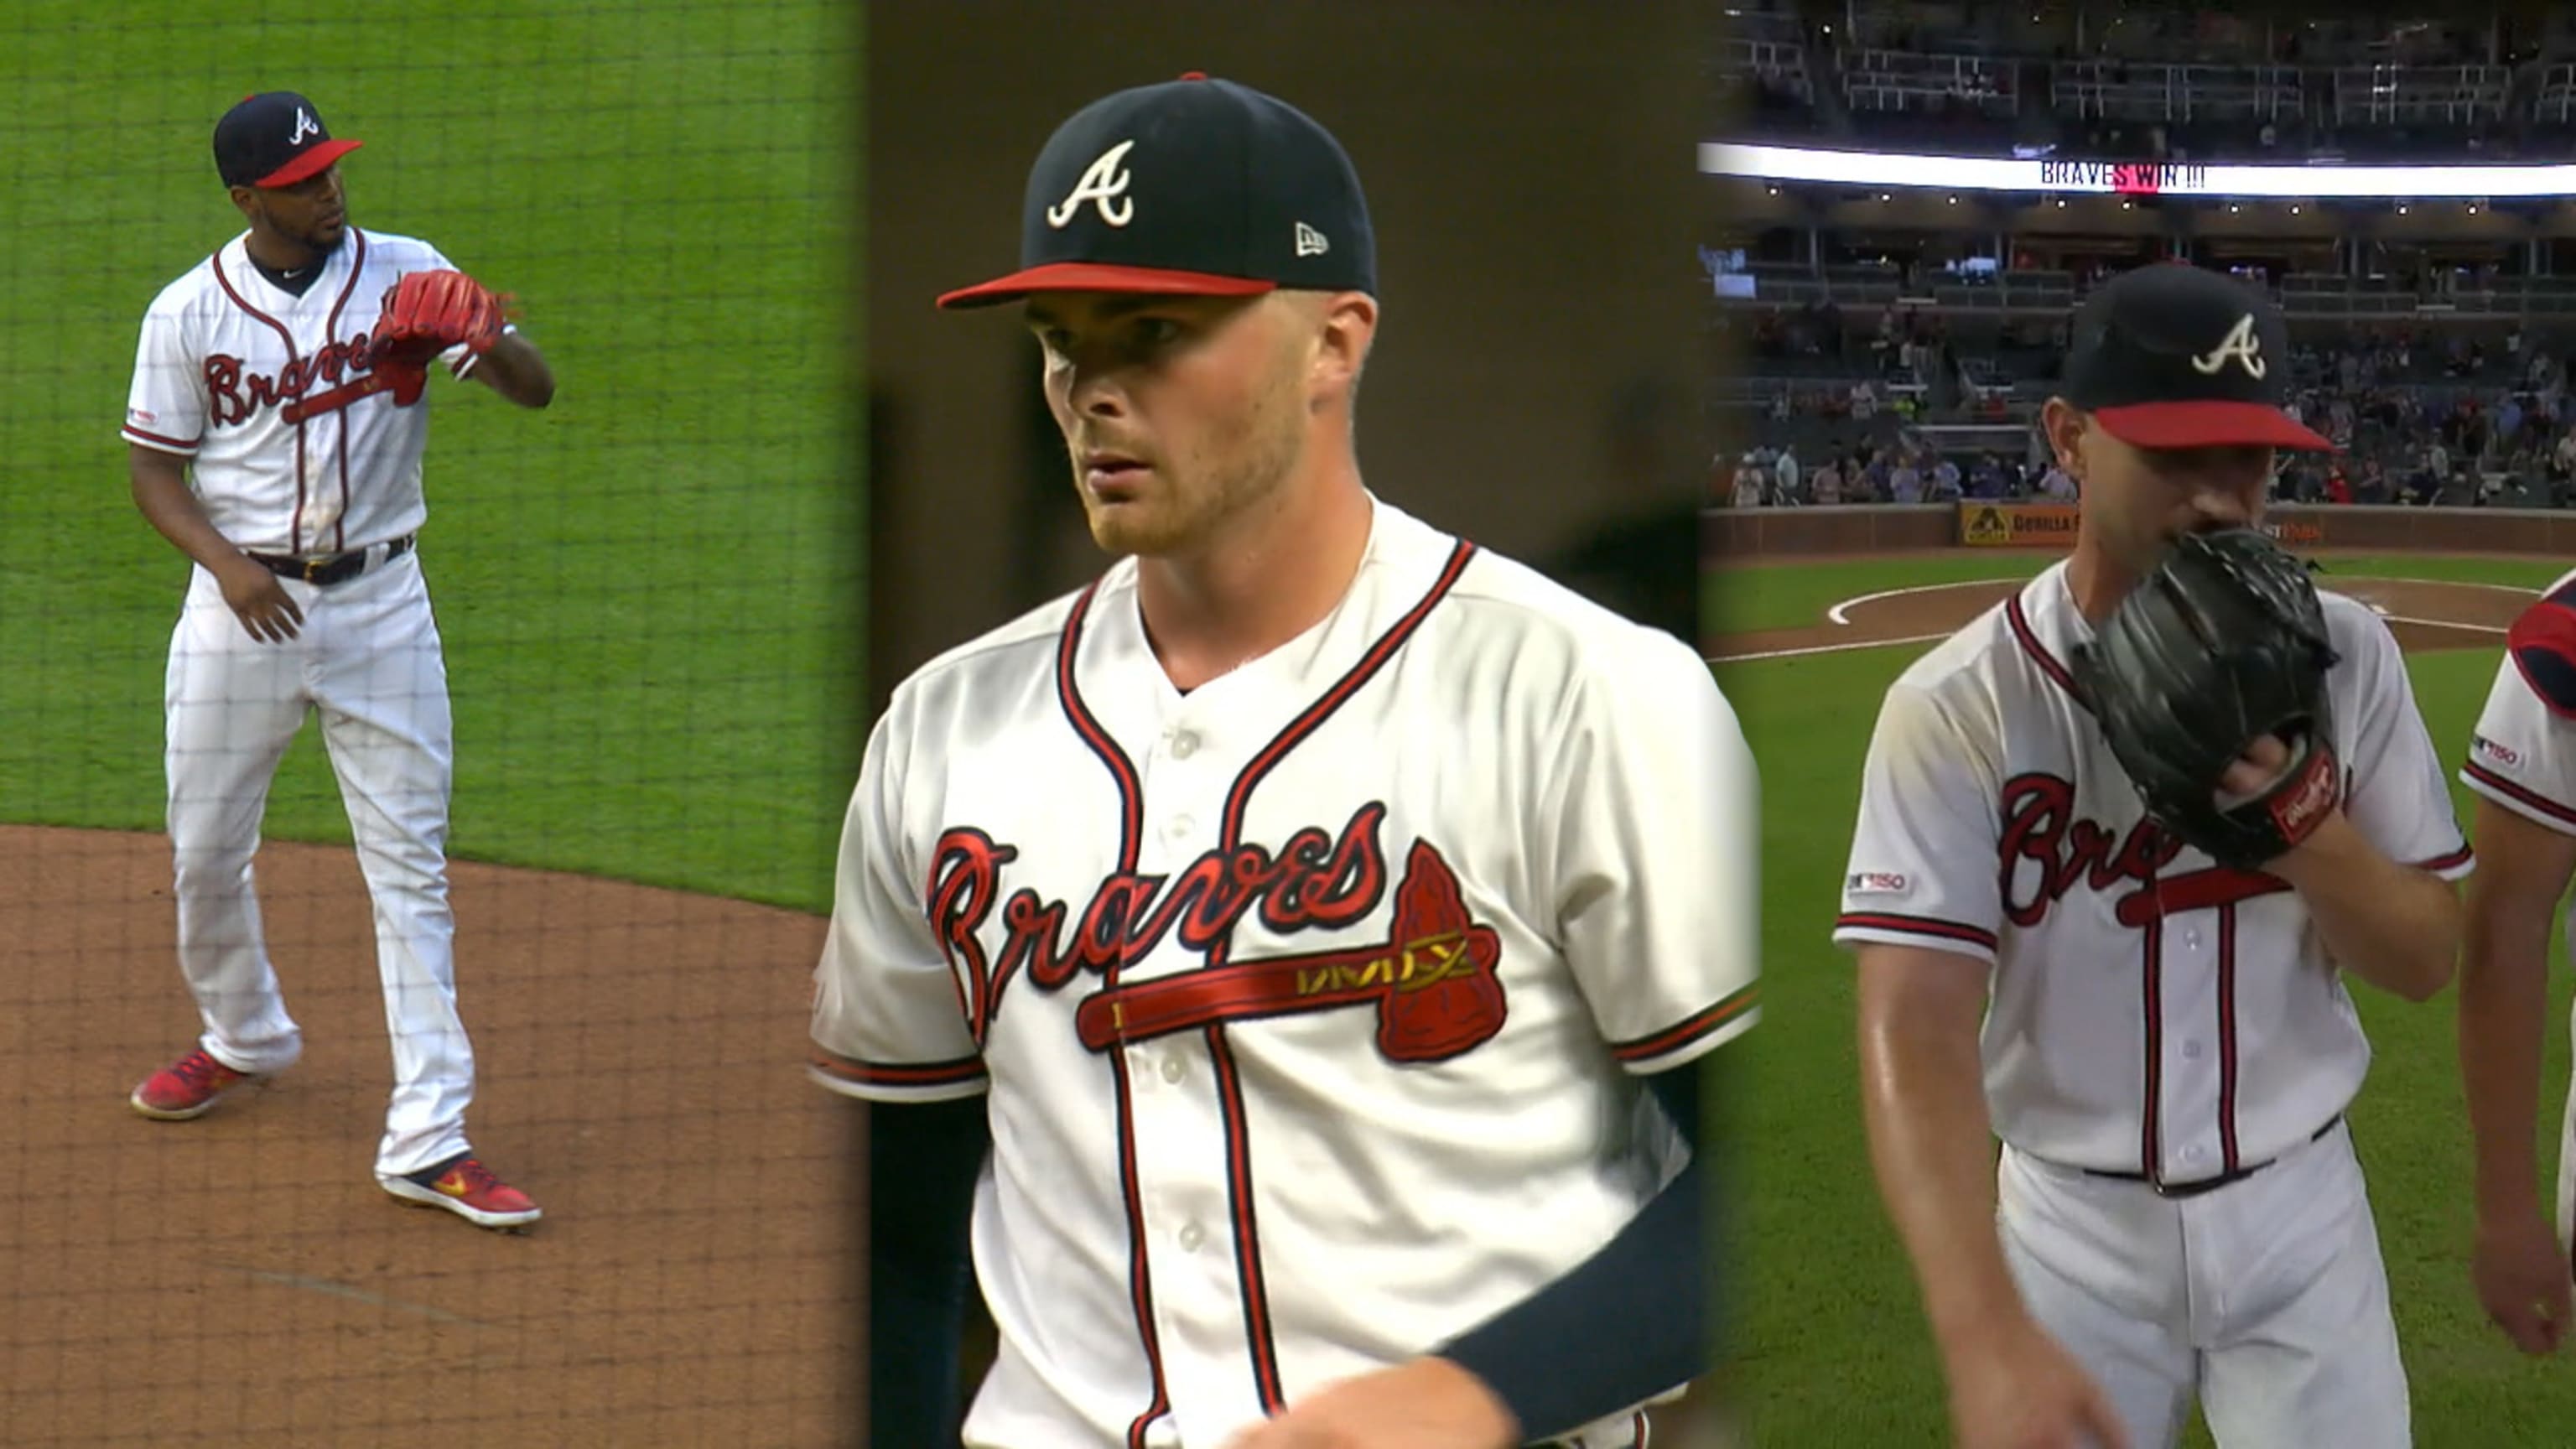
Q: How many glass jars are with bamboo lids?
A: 0